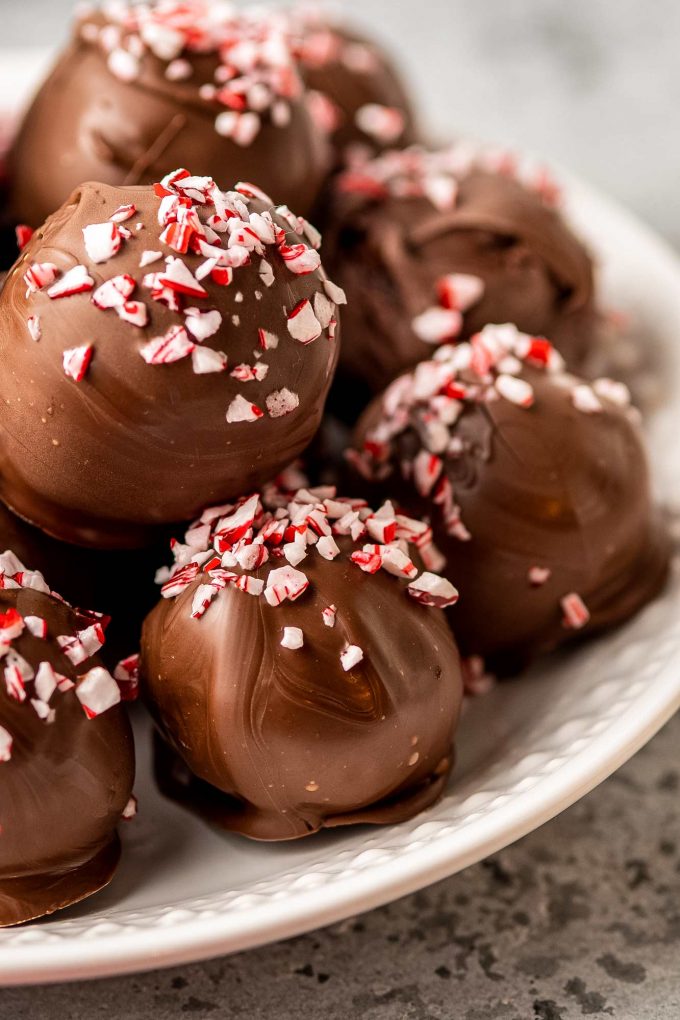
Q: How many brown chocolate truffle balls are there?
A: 7